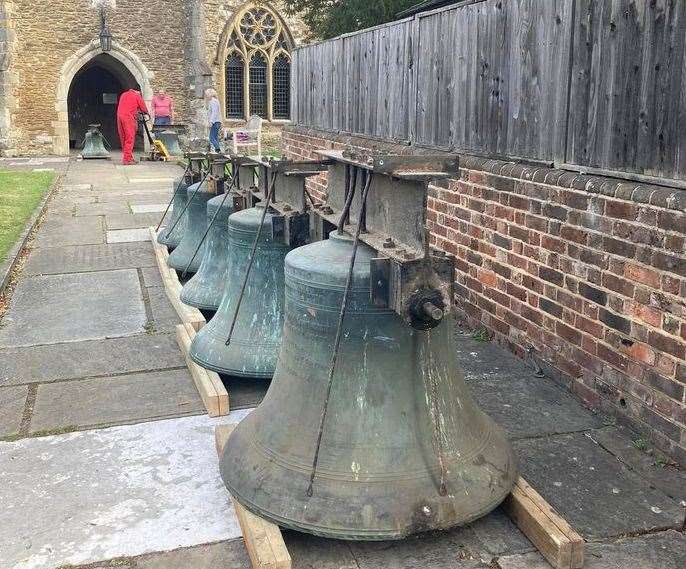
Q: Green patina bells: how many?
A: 7